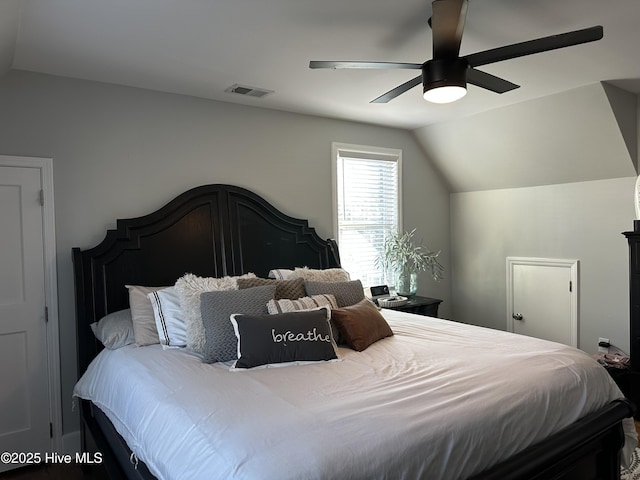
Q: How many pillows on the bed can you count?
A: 12